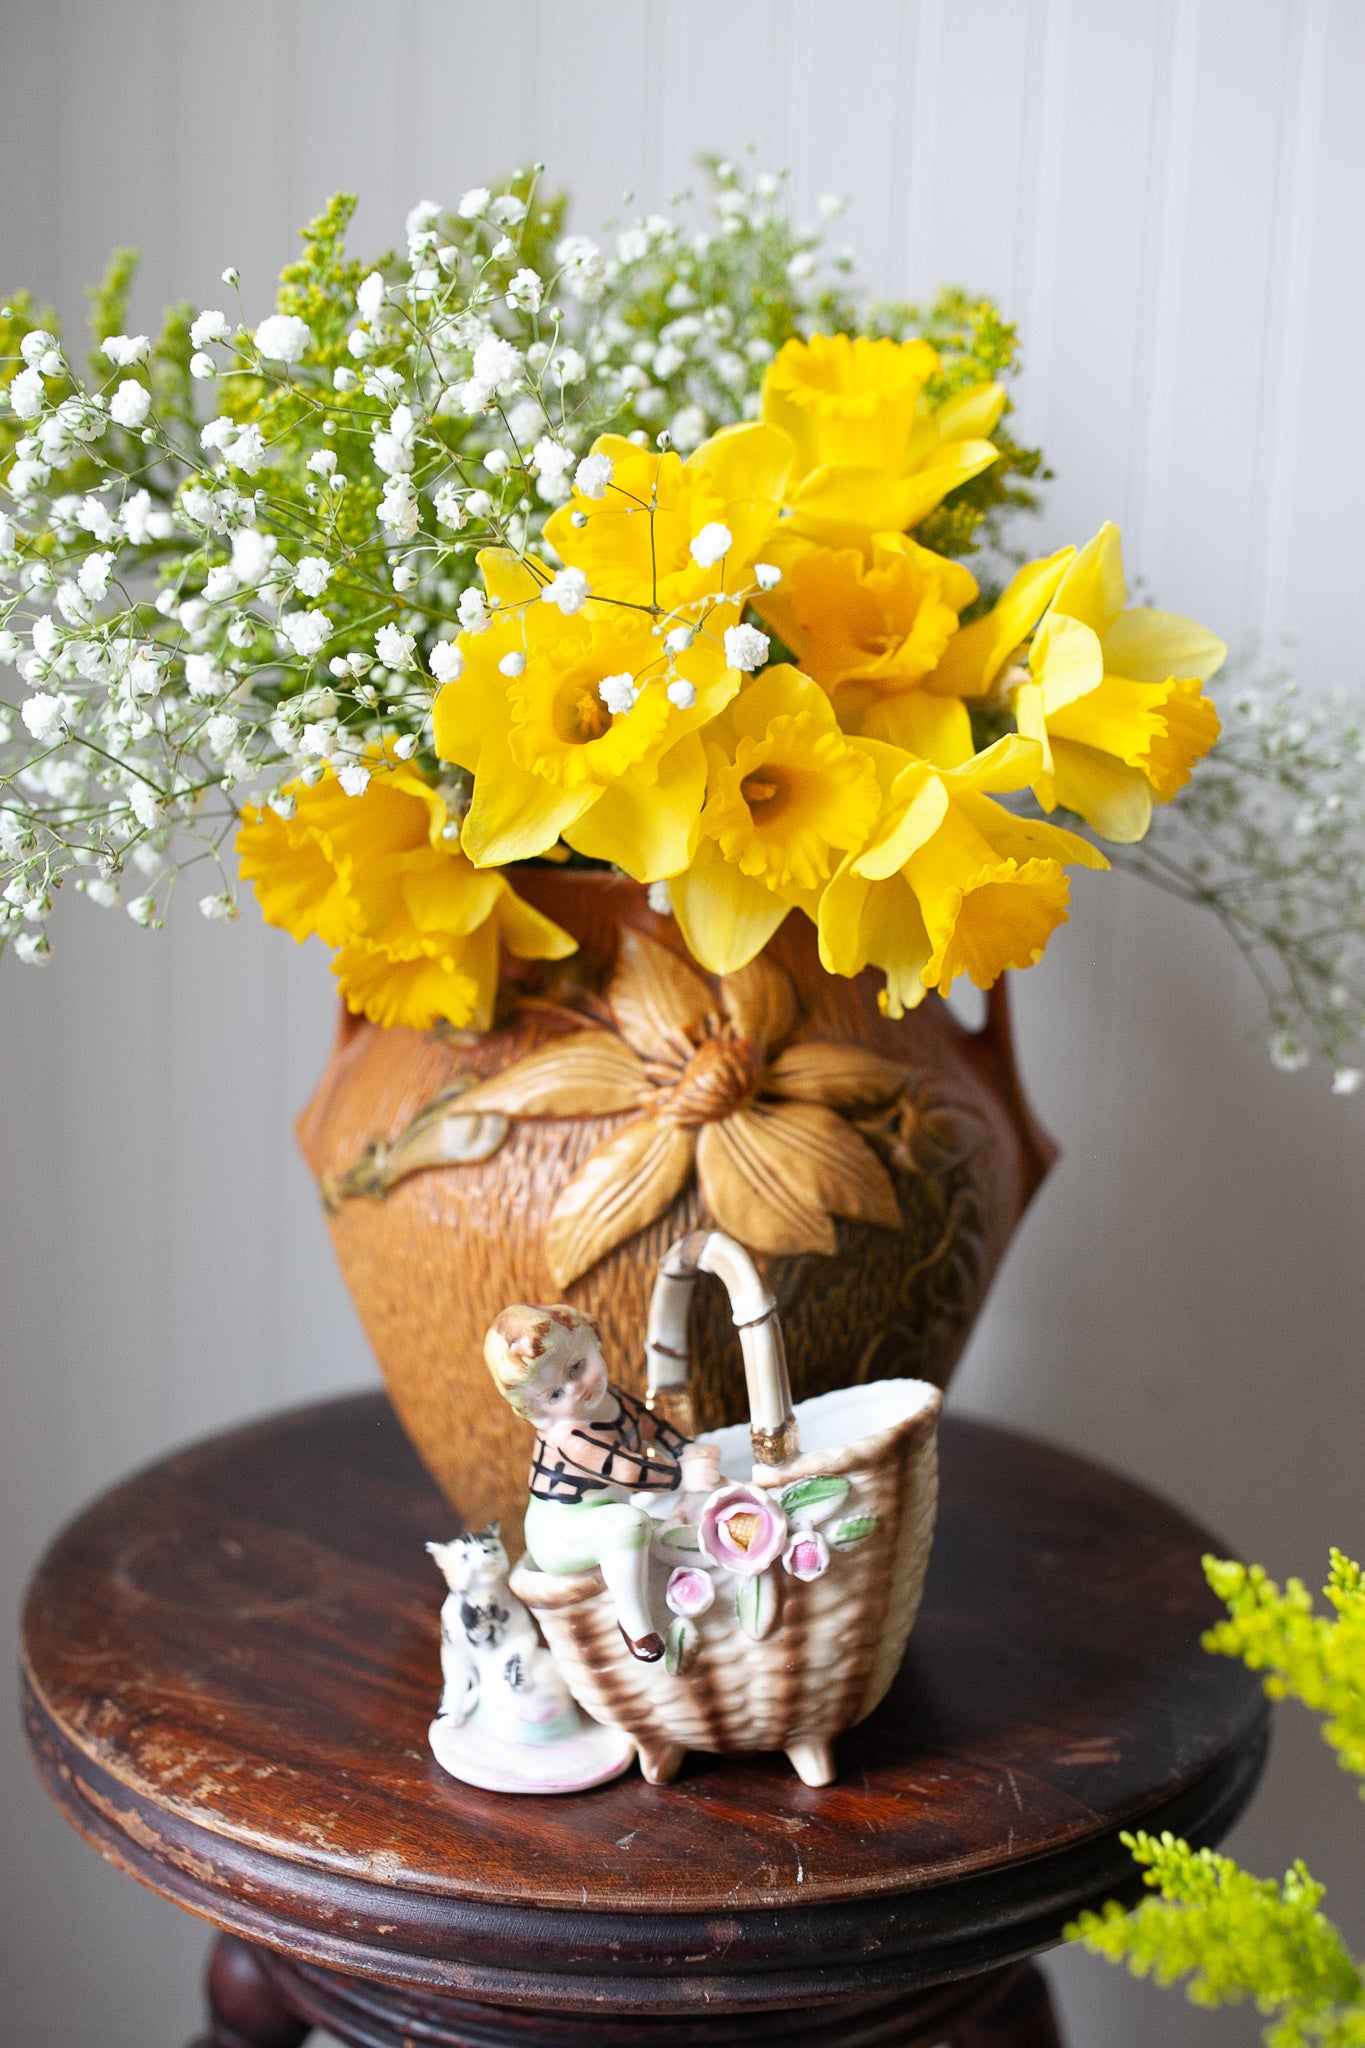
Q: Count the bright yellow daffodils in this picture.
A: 9